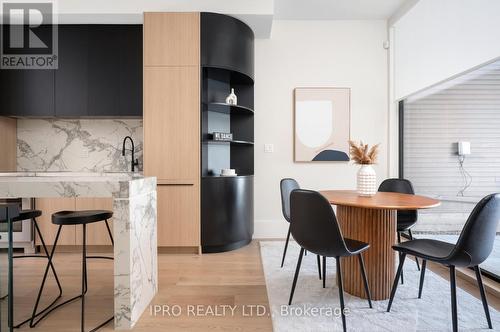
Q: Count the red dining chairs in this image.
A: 0